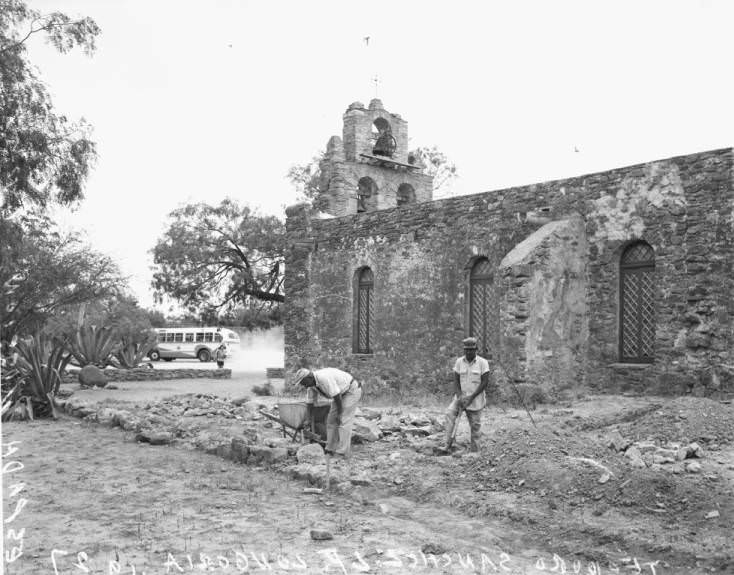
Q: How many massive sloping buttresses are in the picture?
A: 1